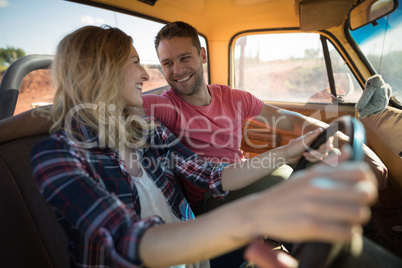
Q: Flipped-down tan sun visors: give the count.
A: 1